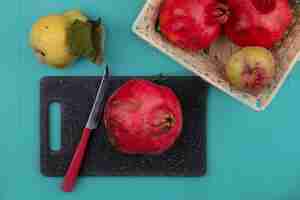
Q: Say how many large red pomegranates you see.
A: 3